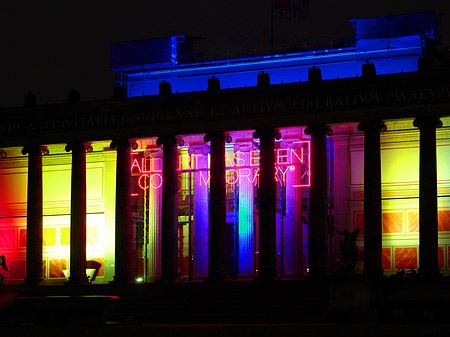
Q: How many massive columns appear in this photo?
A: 9